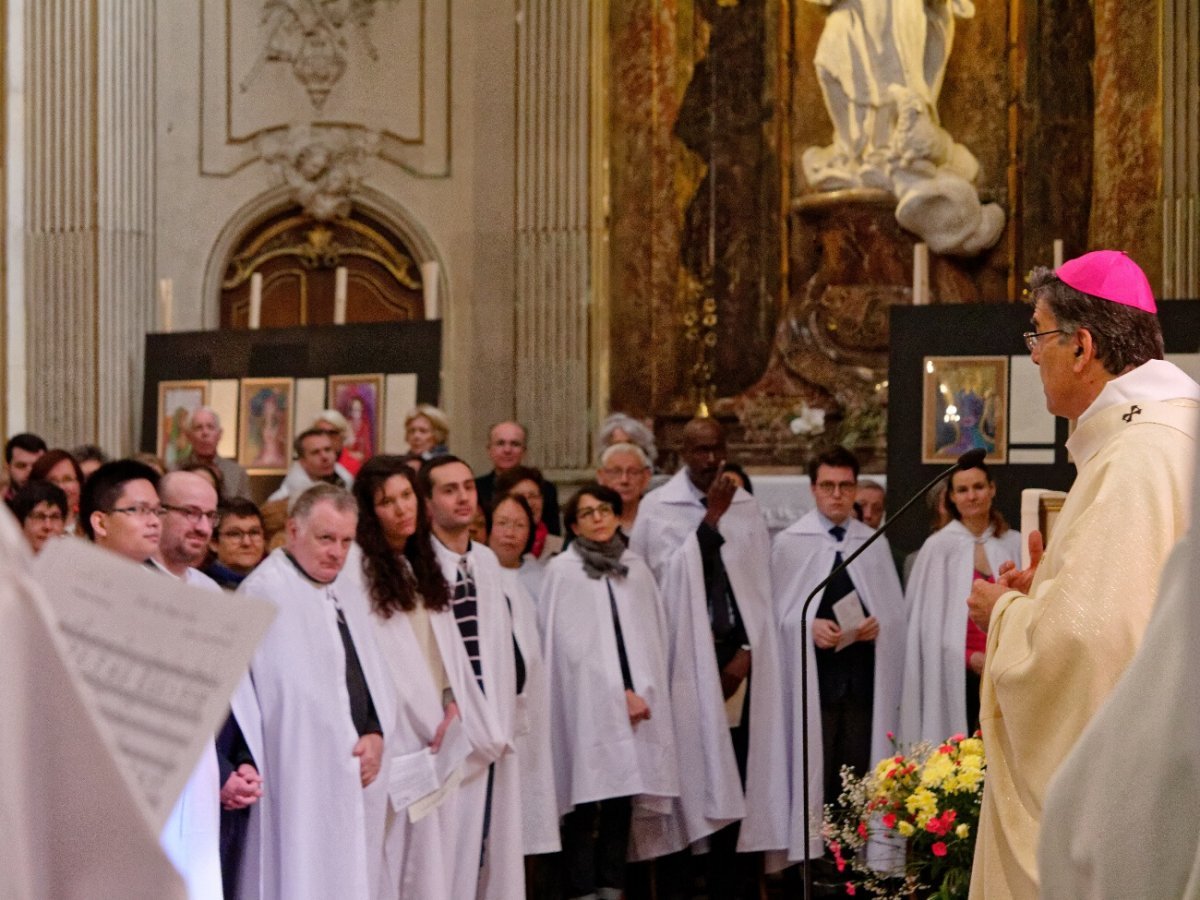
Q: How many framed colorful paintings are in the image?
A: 4